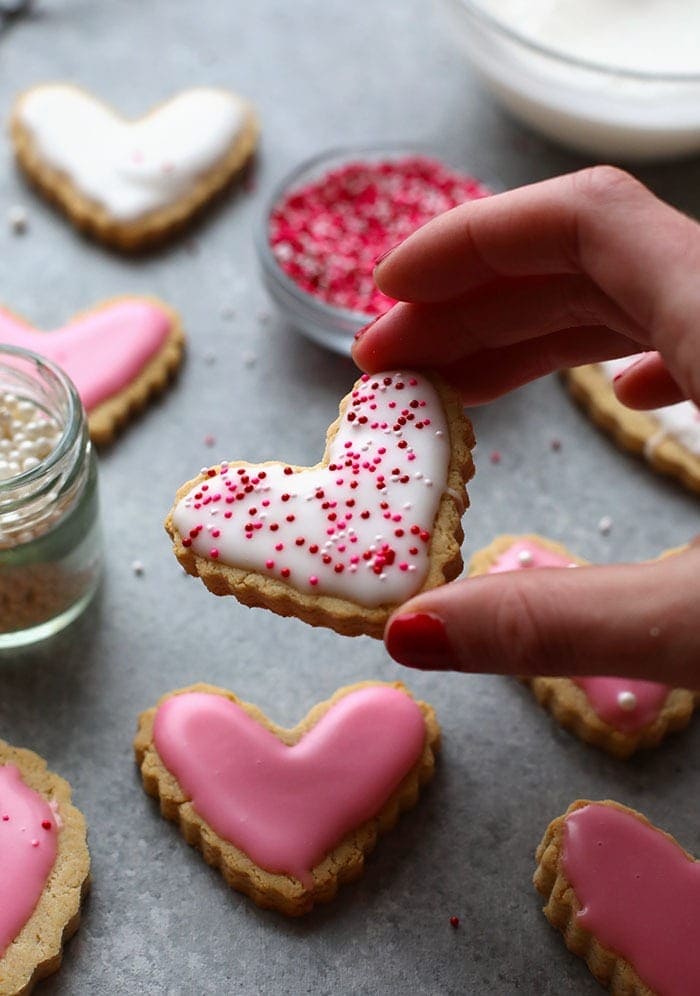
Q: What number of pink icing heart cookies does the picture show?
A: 5